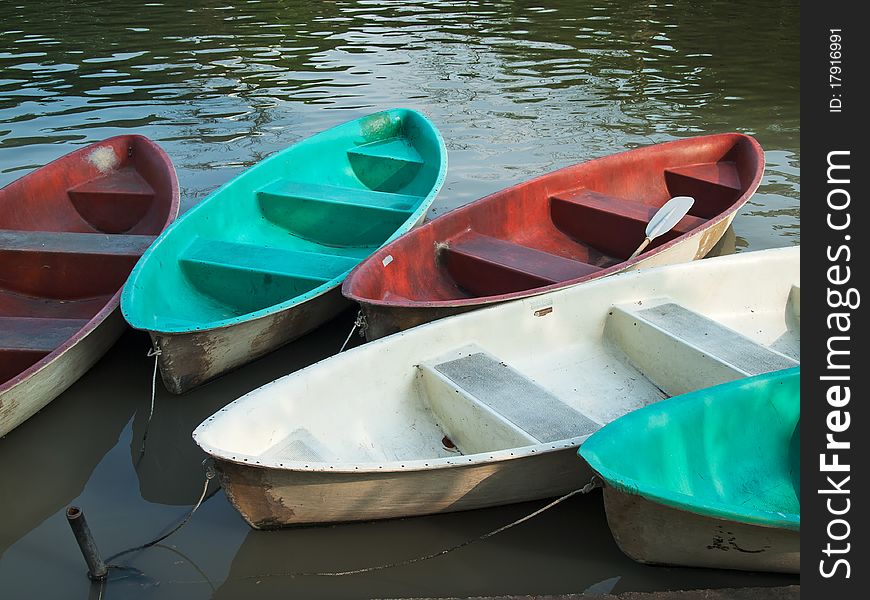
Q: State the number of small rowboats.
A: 5